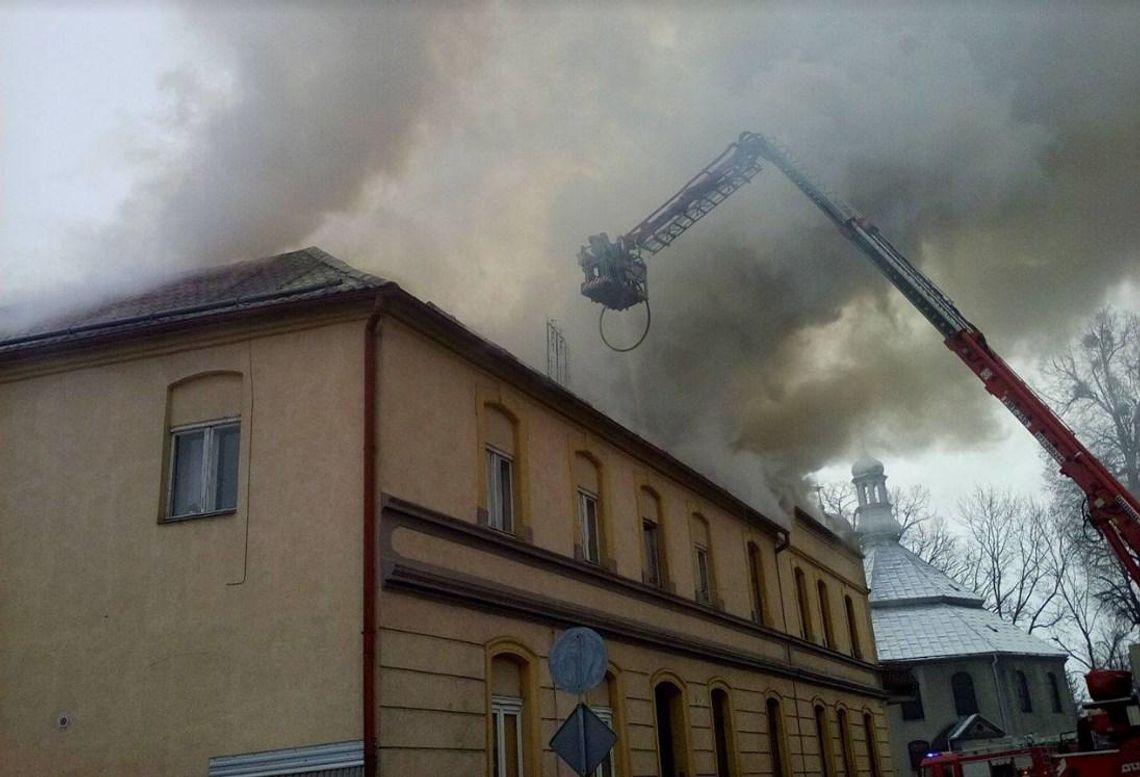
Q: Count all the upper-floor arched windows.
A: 9